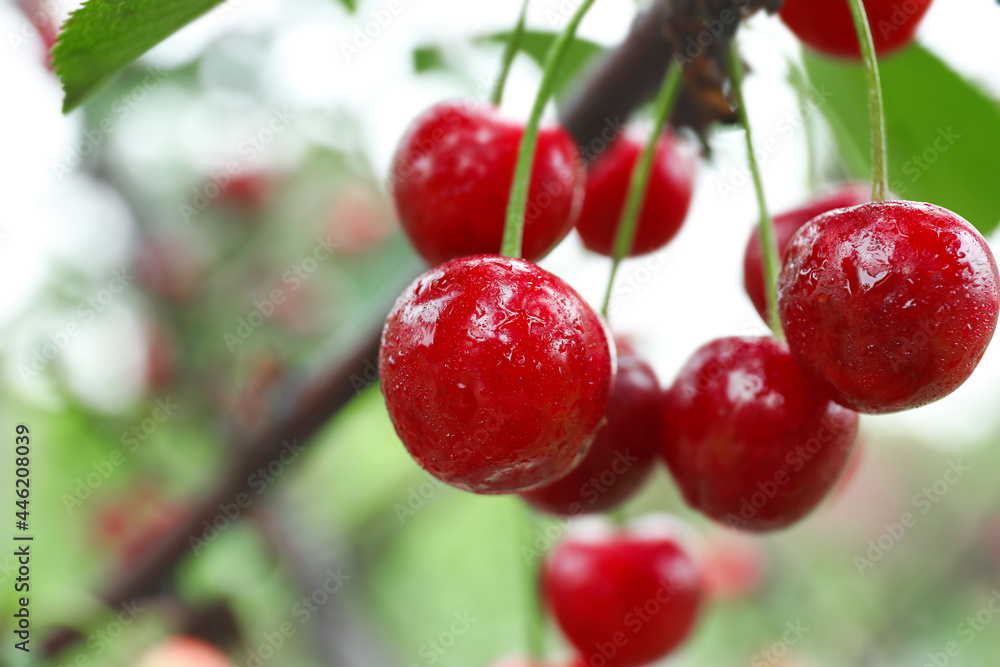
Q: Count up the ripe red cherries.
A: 9